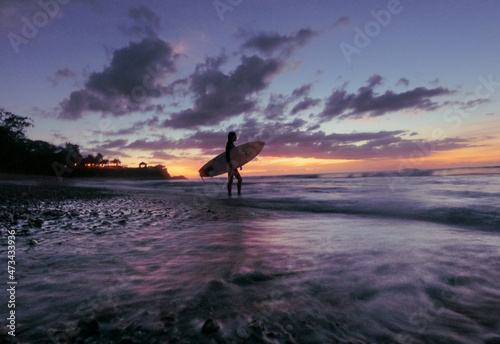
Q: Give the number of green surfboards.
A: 0